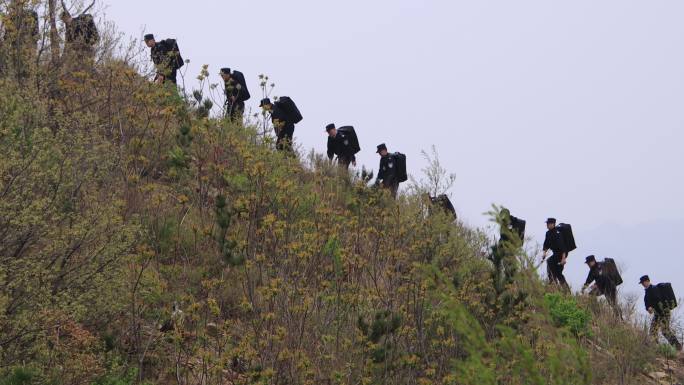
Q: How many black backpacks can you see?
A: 12